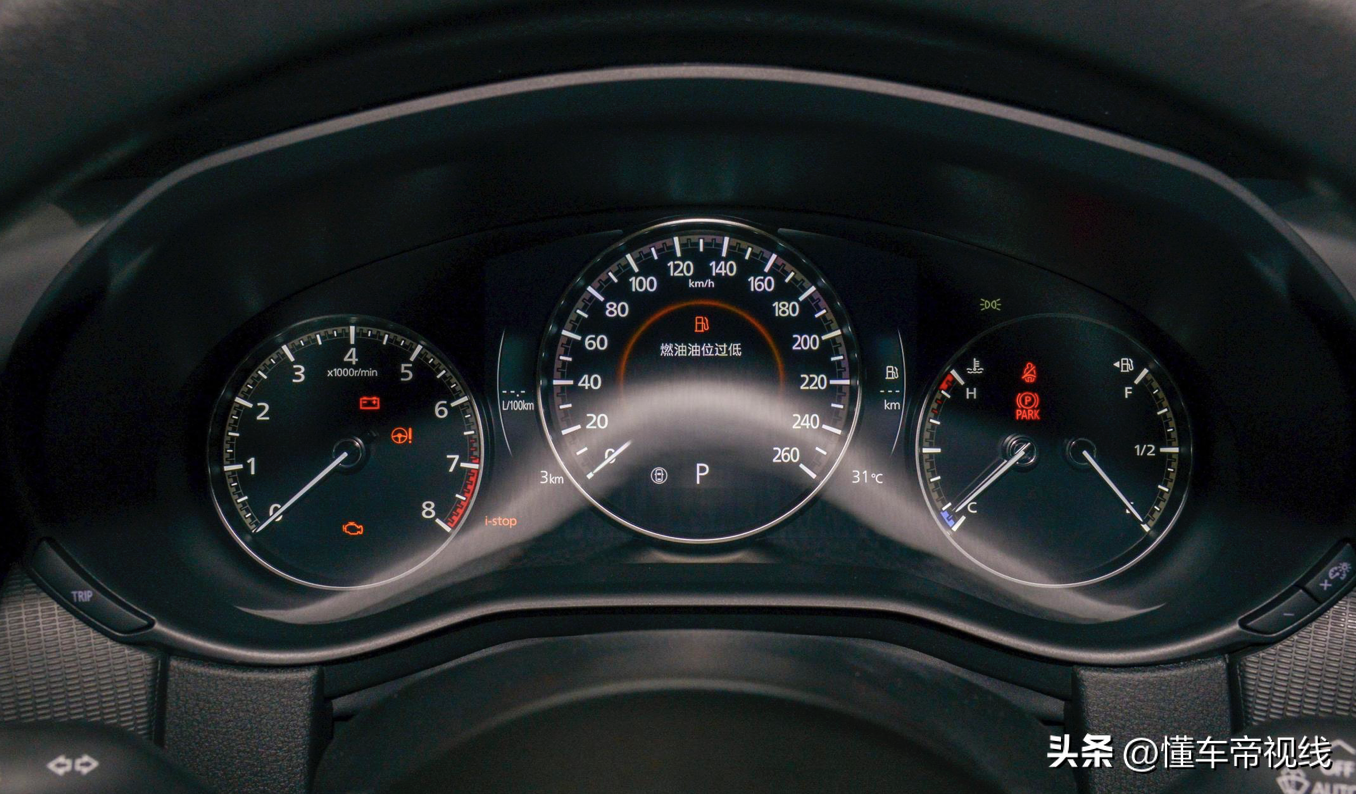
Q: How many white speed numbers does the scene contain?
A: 14